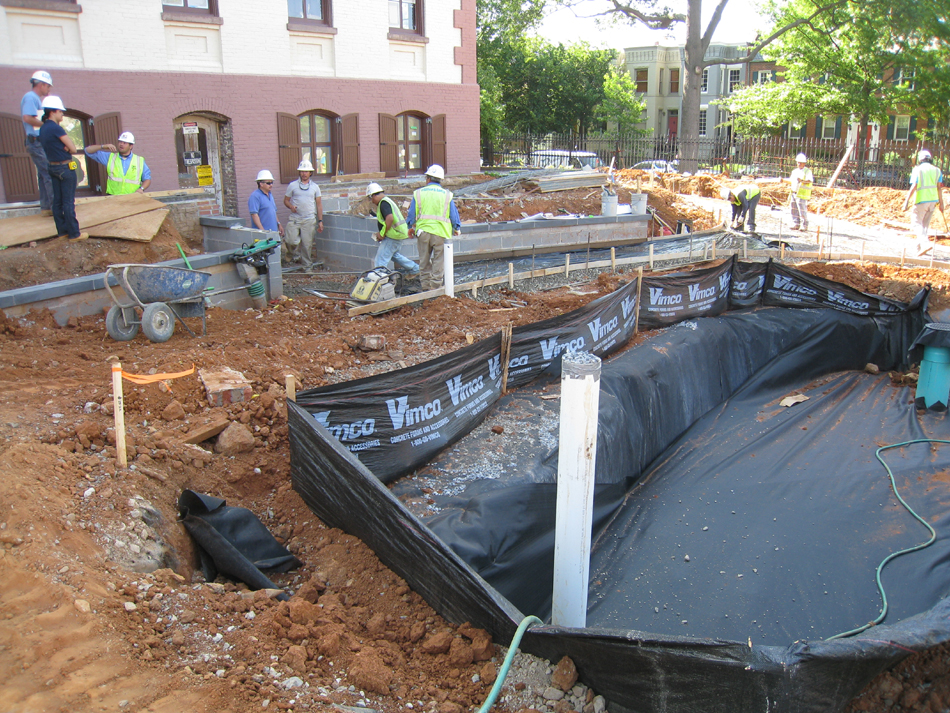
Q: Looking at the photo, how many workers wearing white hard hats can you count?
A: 10